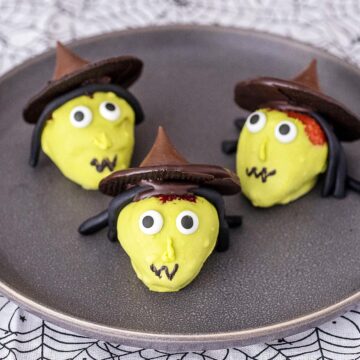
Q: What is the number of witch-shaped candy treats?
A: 3